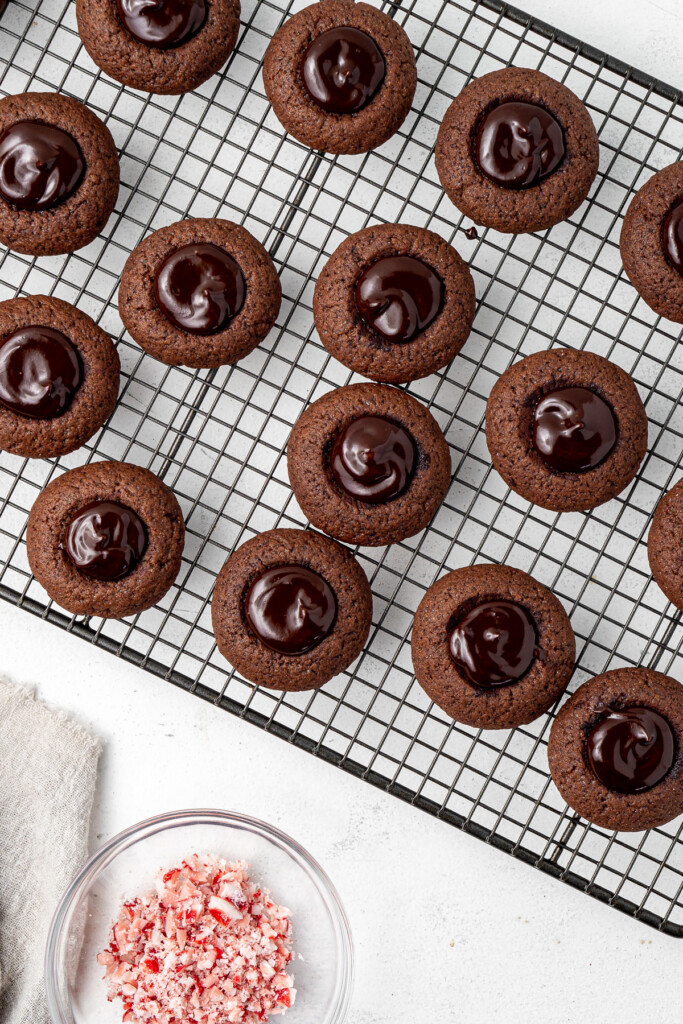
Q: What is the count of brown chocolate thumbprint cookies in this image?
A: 15